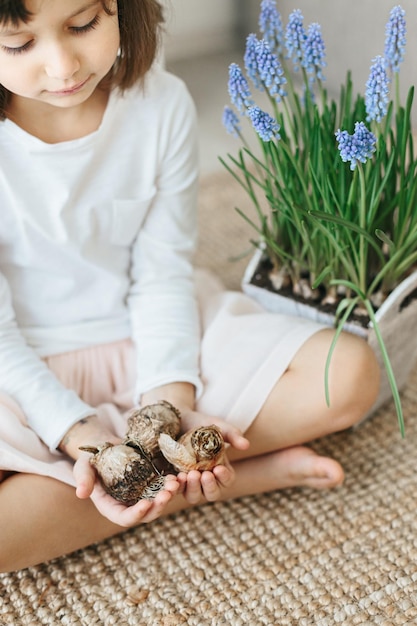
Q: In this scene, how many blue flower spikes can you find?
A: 11